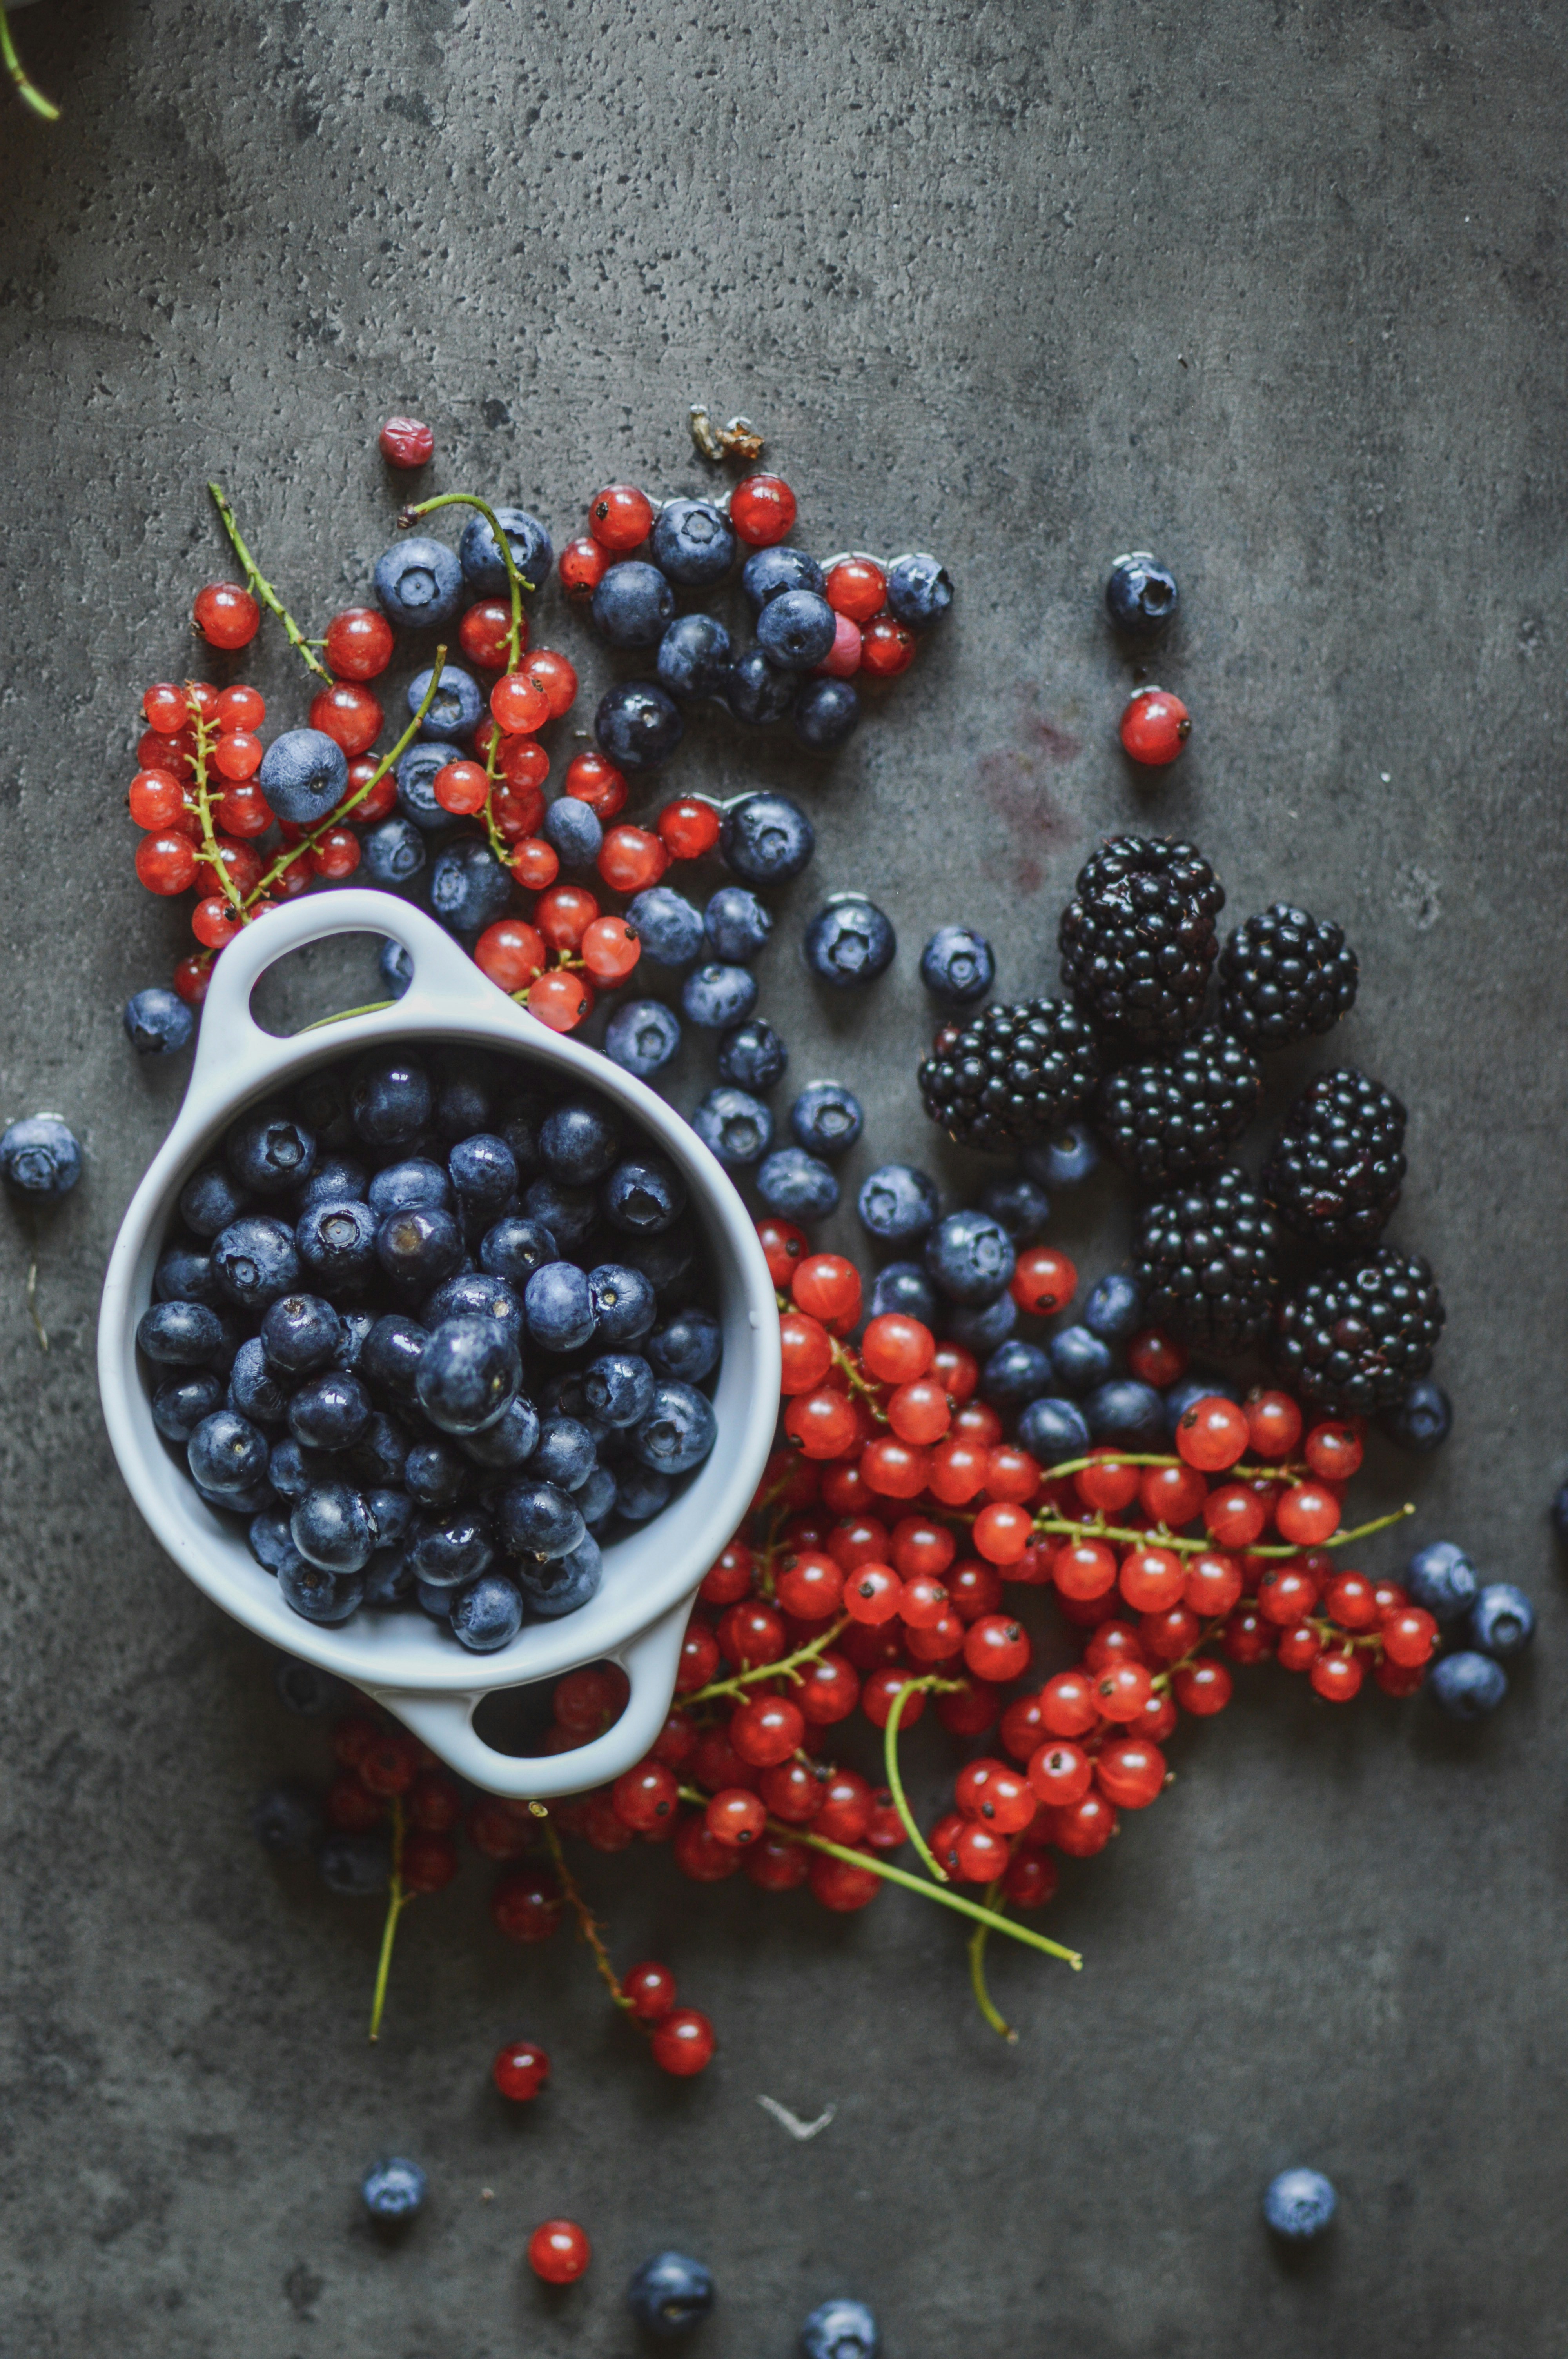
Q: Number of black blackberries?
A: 7